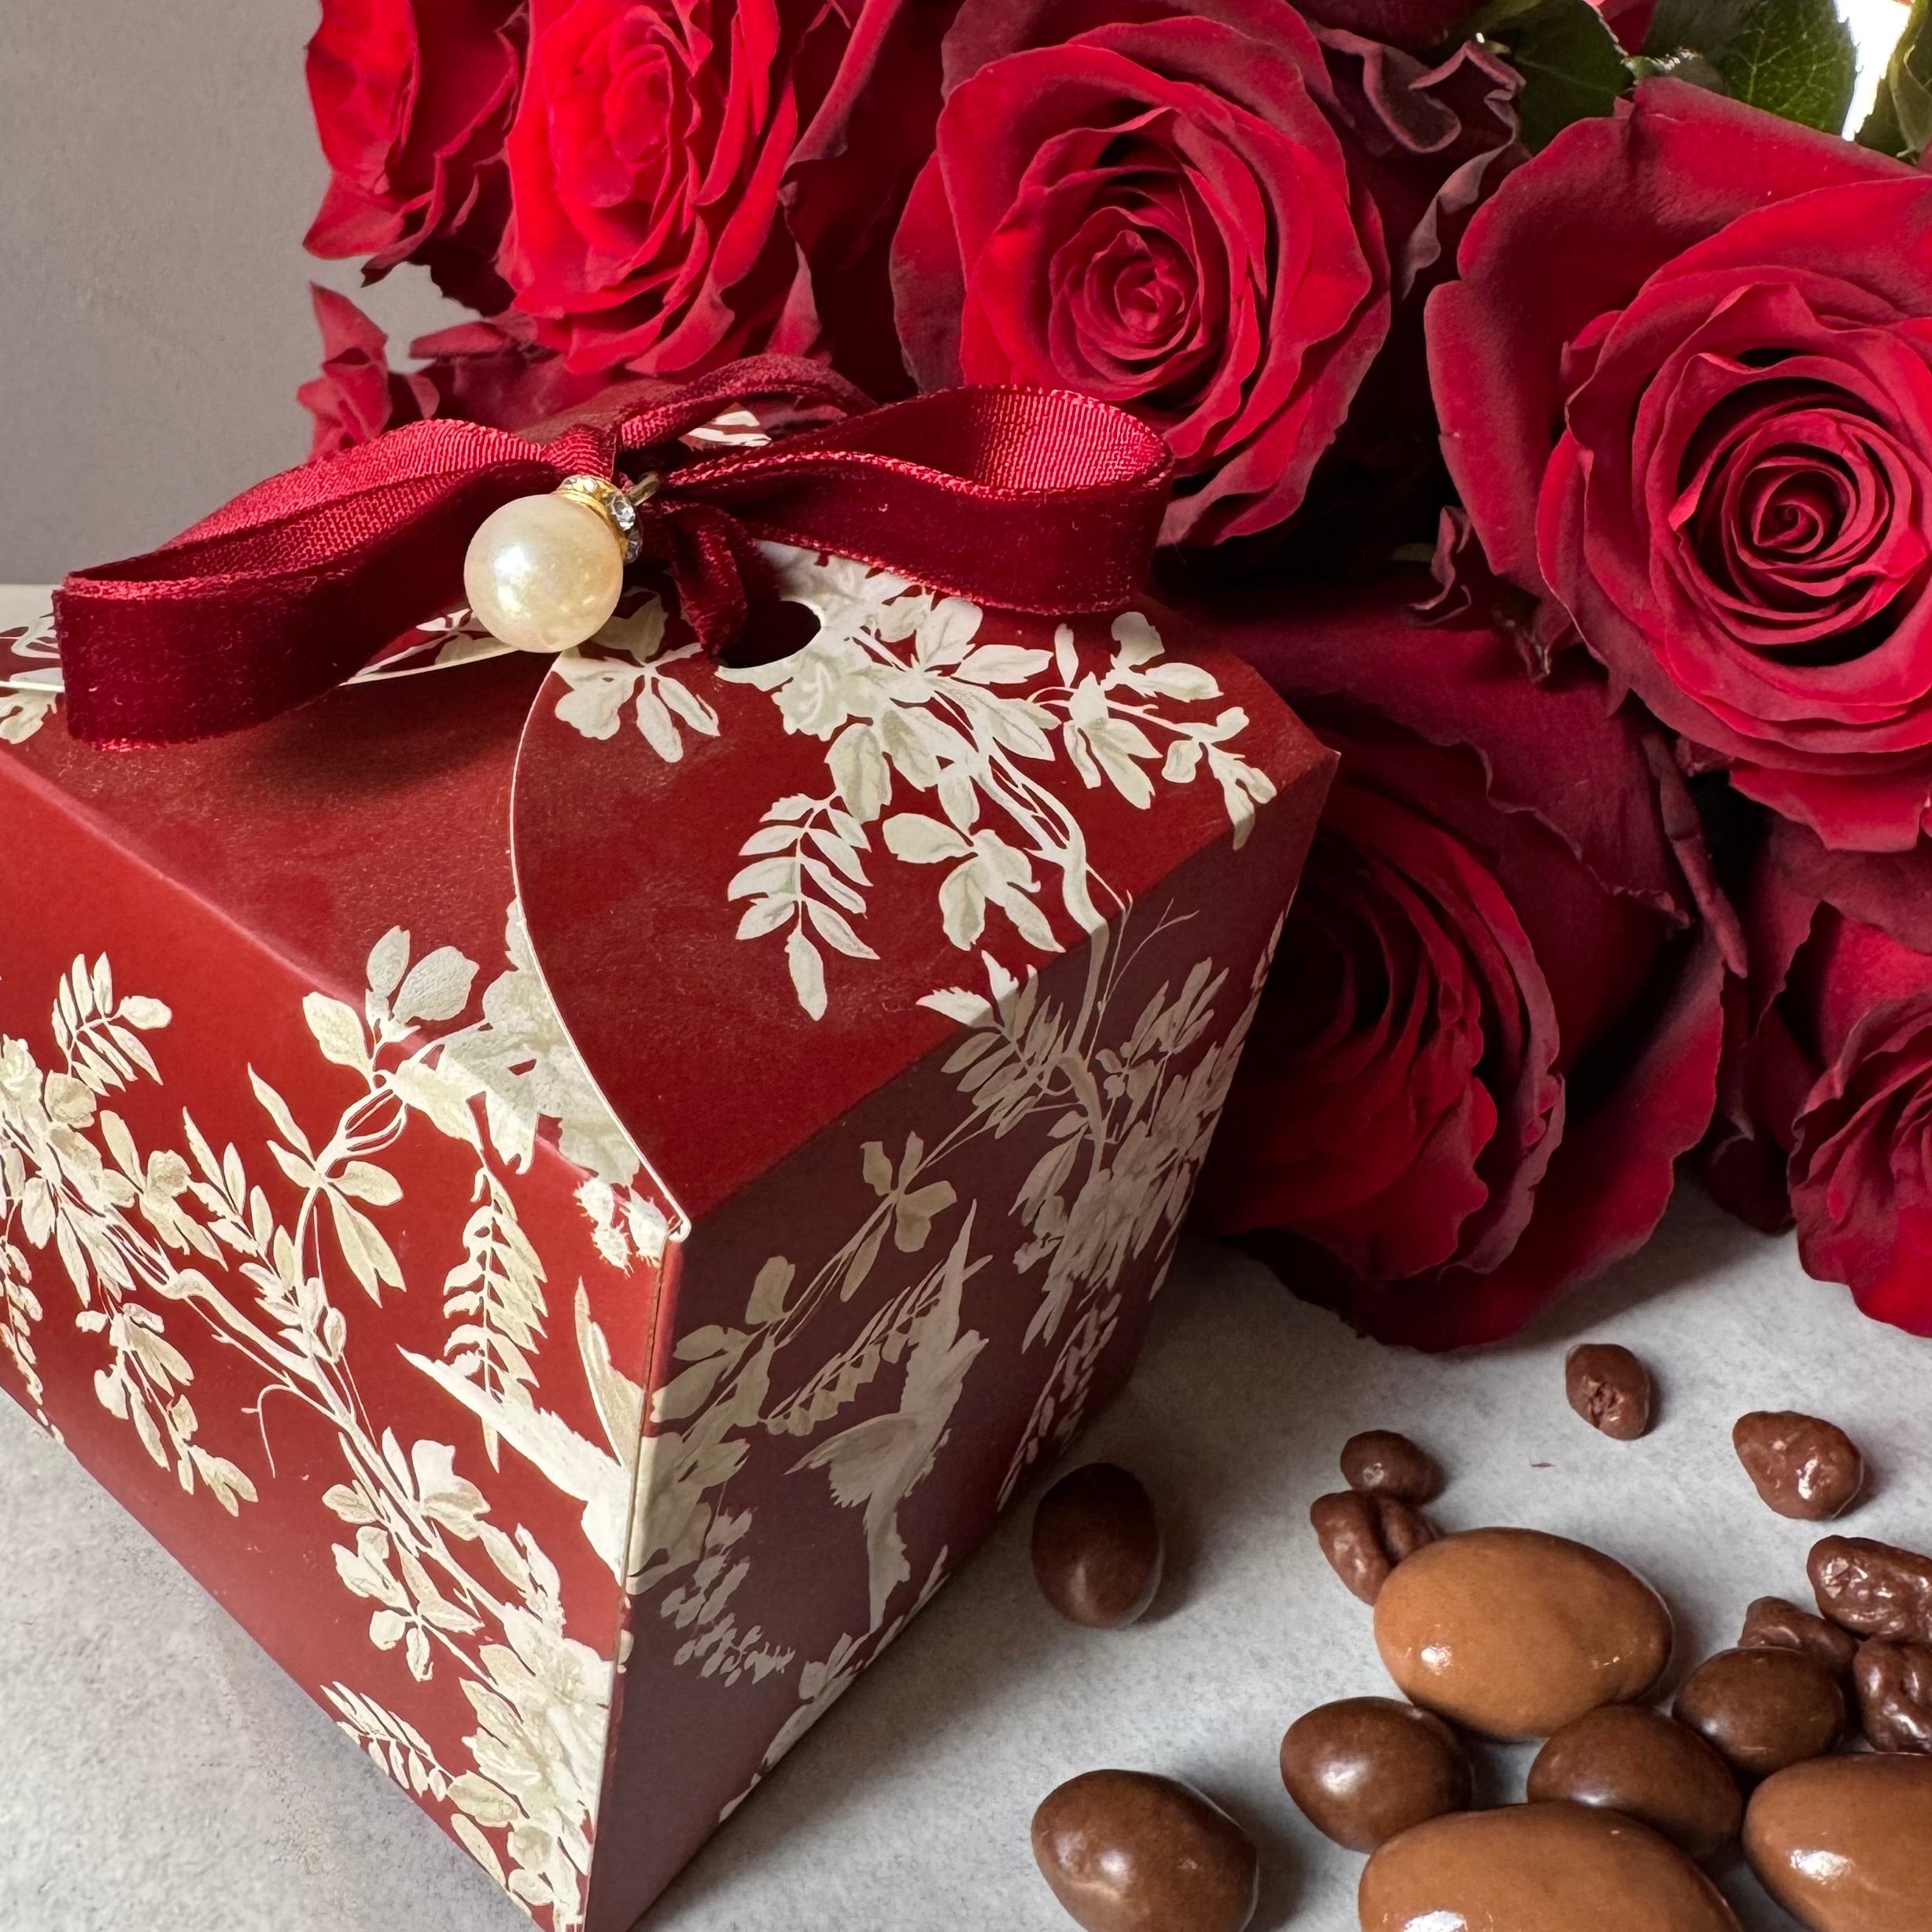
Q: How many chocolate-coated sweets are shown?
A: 15